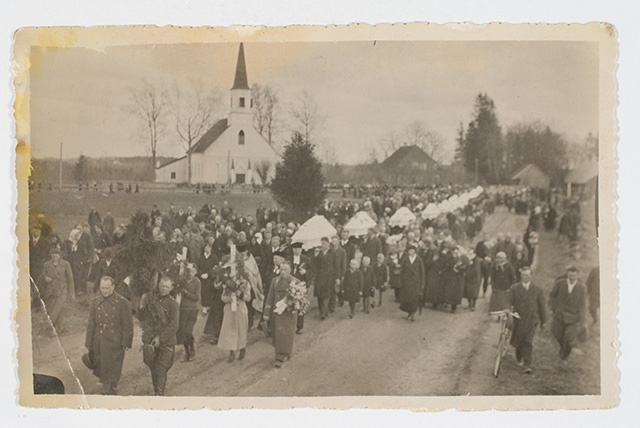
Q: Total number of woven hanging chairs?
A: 0